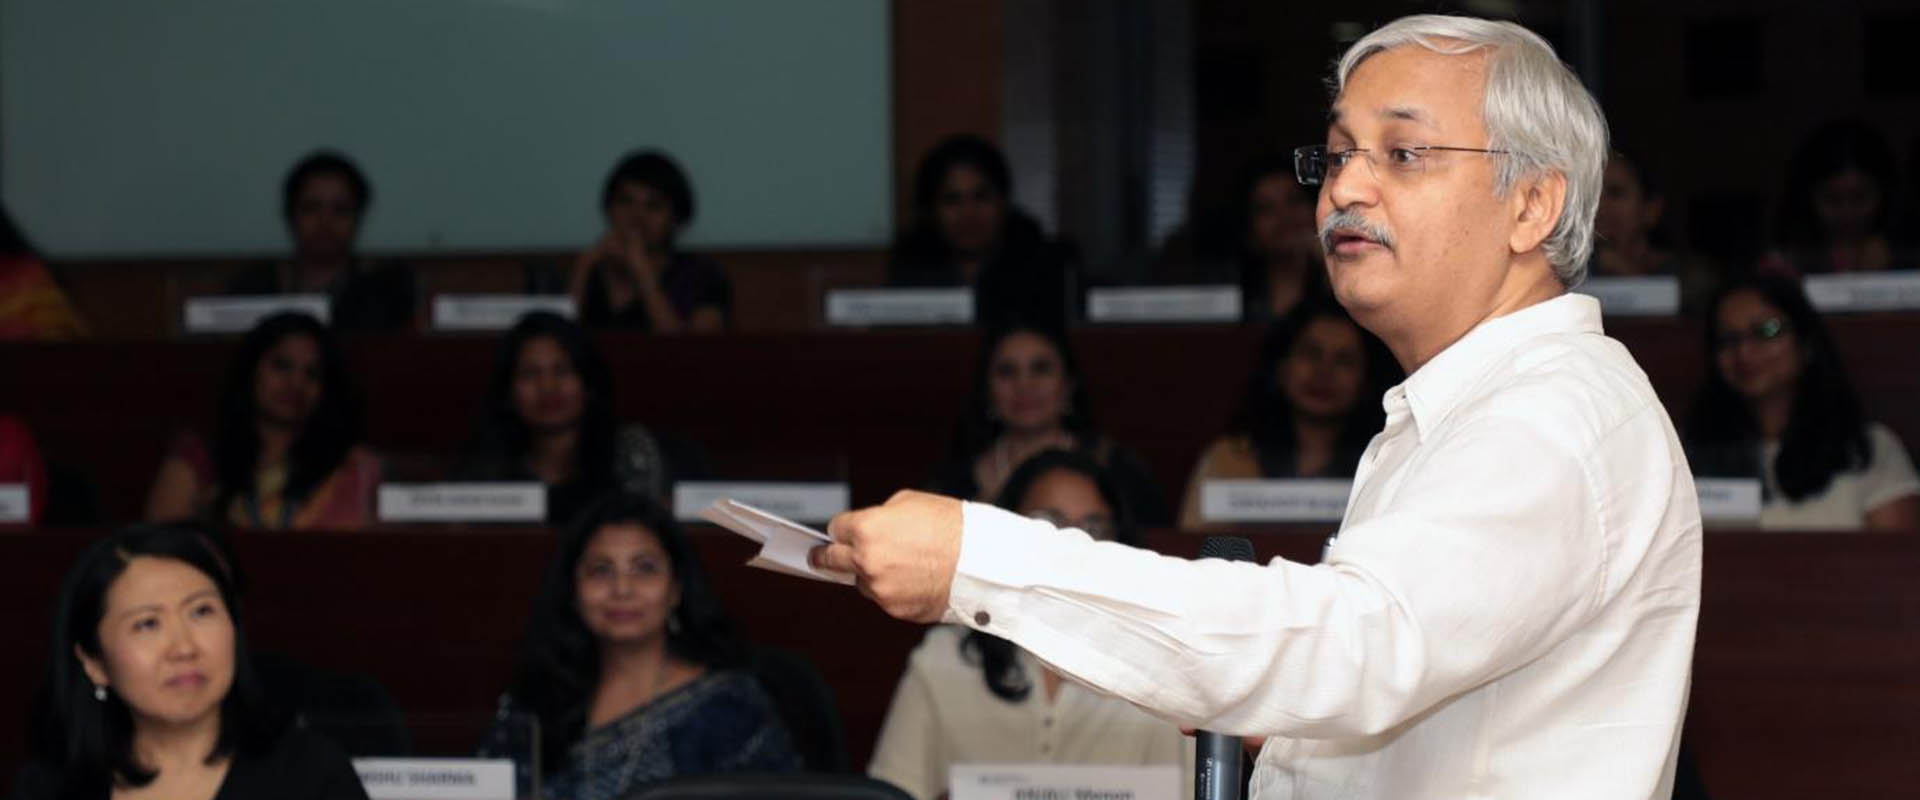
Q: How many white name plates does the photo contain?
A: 13